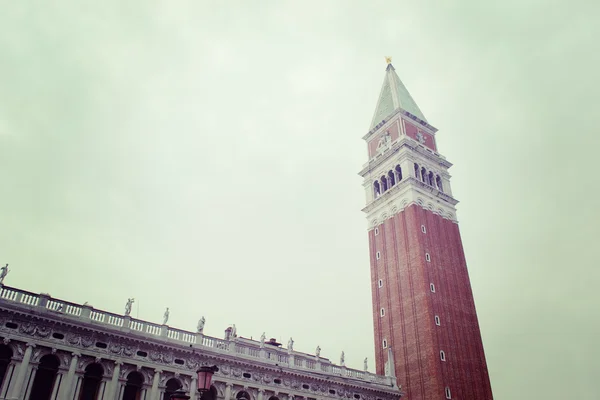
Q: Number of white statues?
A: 10